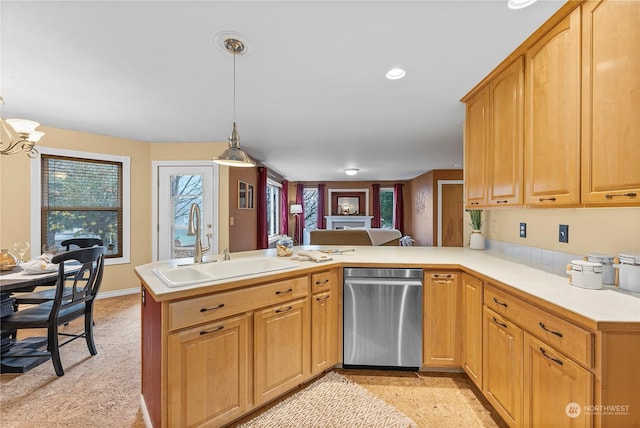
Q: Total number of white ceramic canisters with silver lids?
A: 3